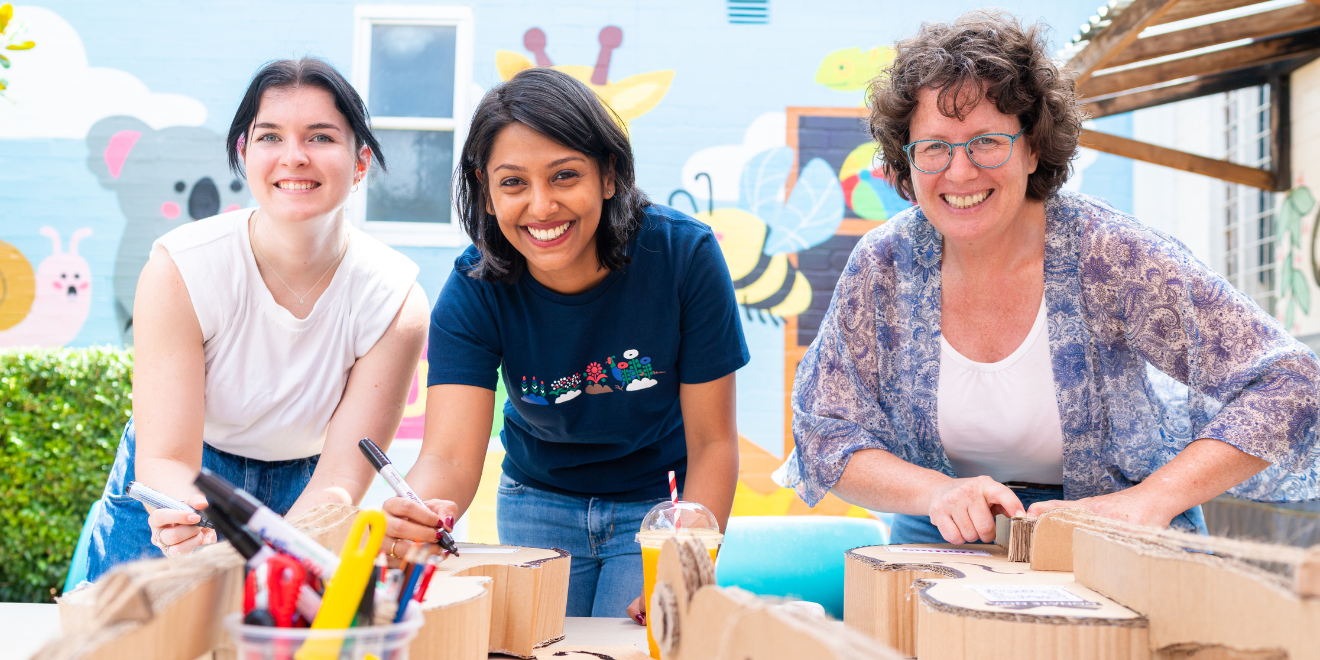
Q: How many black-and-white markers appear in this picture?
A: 4